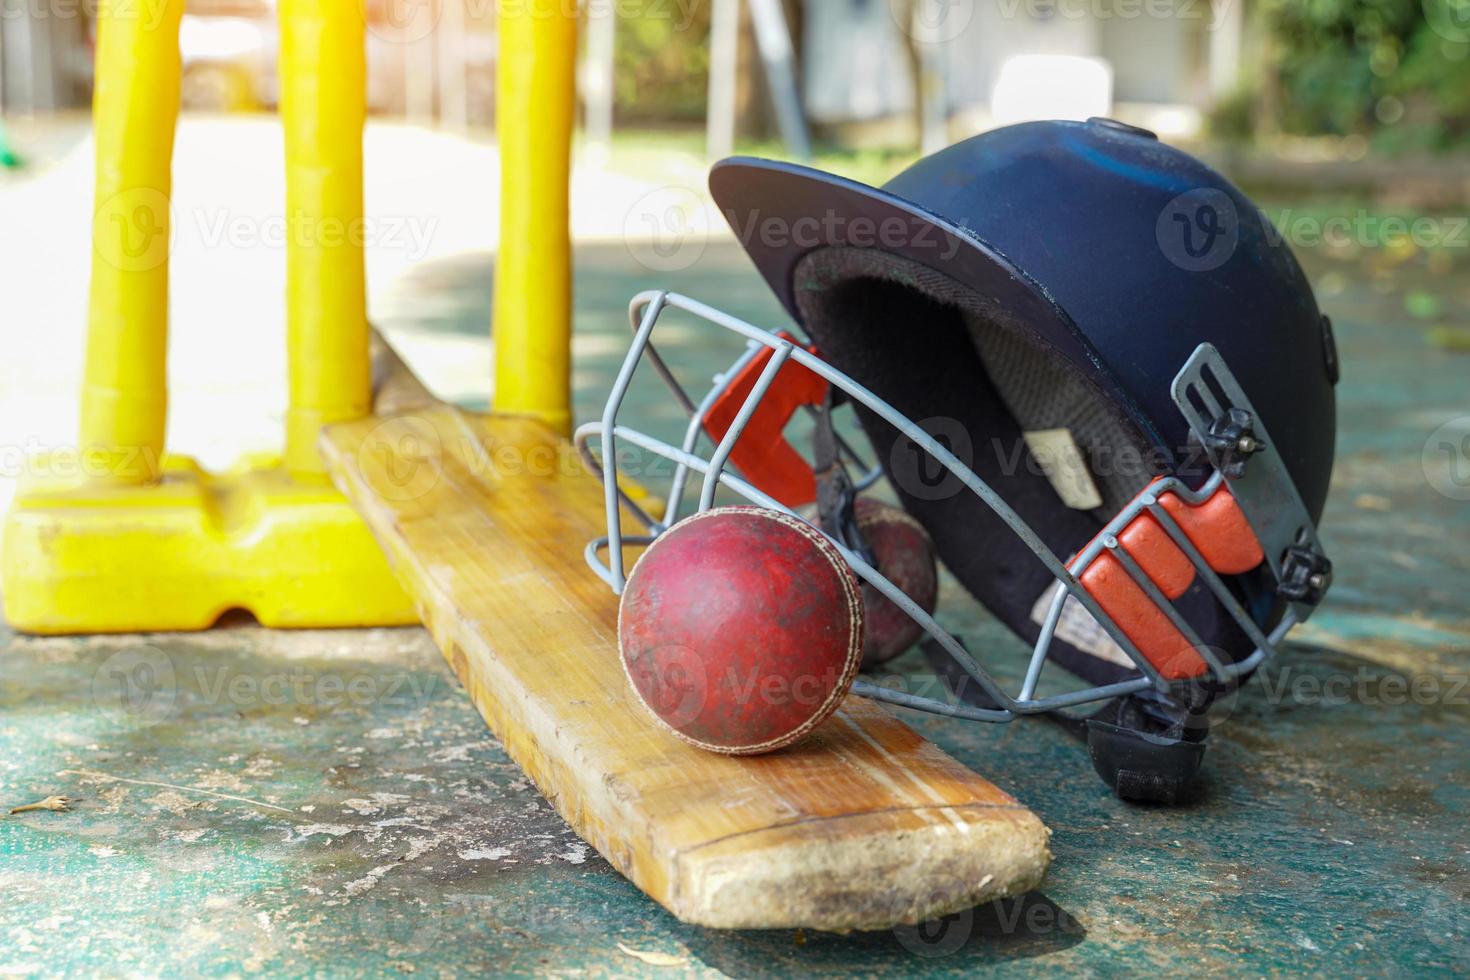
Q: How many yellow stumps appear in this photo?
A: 3